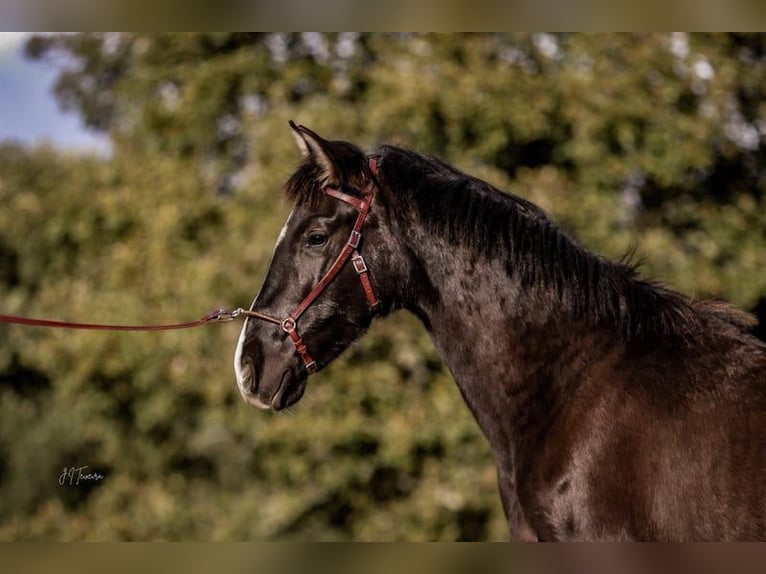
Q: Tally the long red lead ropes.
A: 1